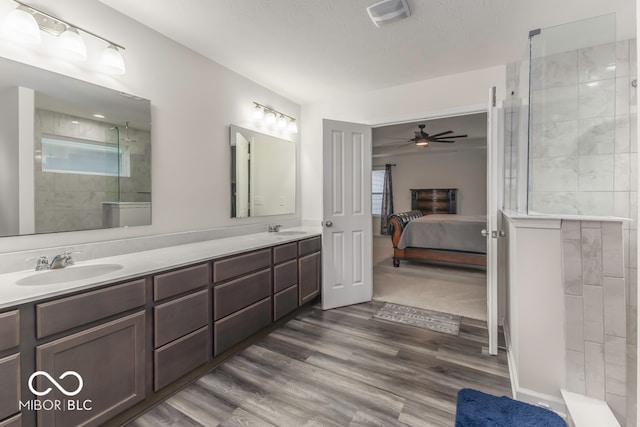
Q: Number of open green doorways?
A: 0